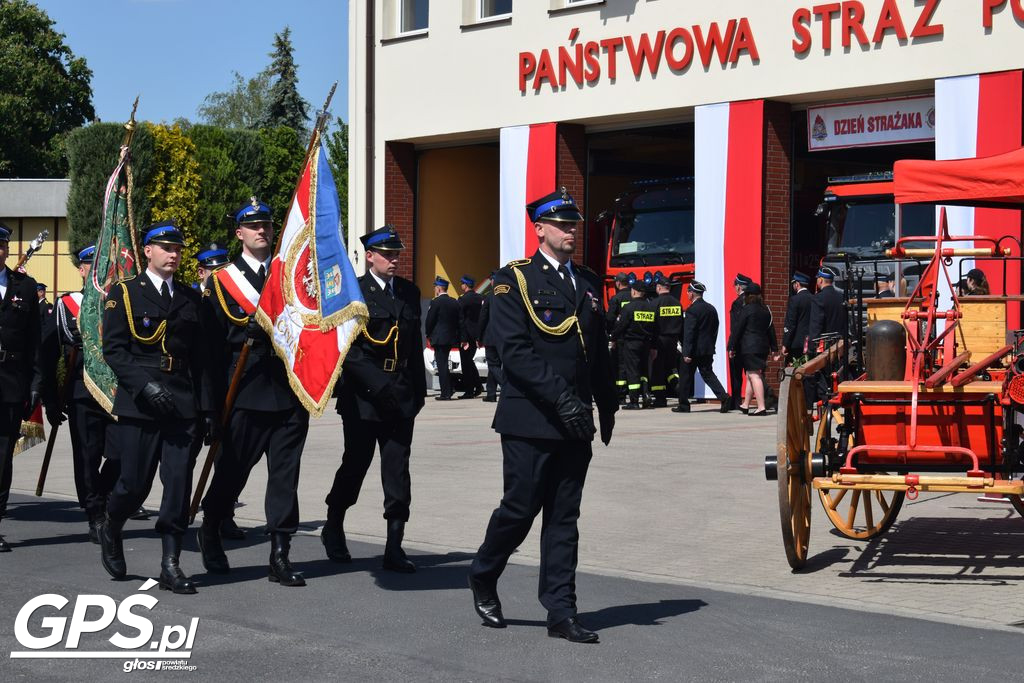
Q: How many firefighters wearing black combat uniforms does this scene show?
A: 3